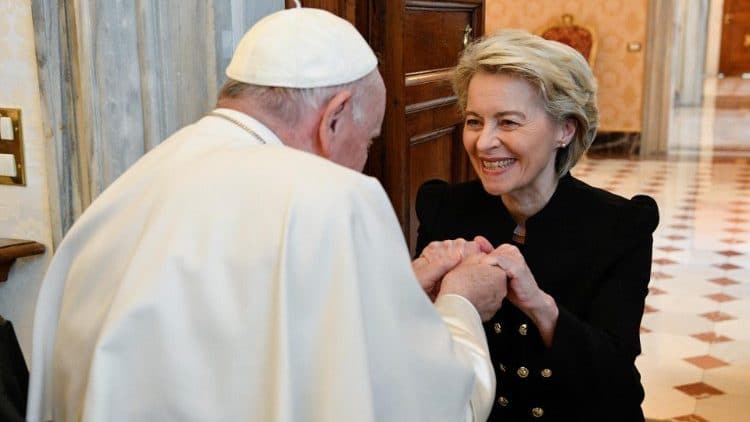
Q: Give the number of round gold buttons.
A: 7